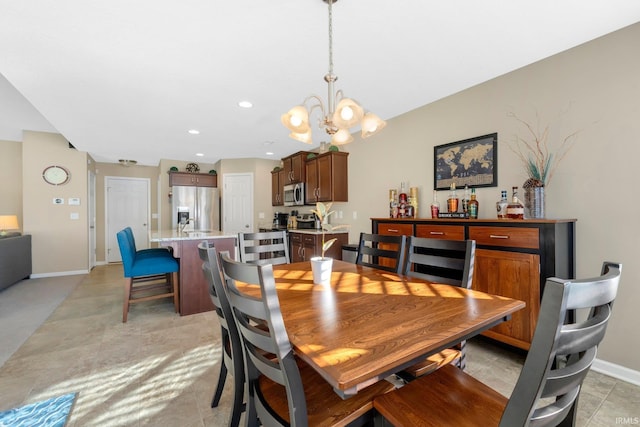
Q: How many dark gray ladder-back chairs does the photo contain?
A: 6